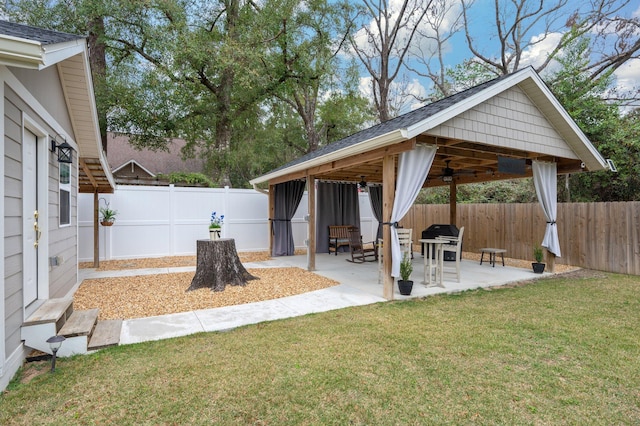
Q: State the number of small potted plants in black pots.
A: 2